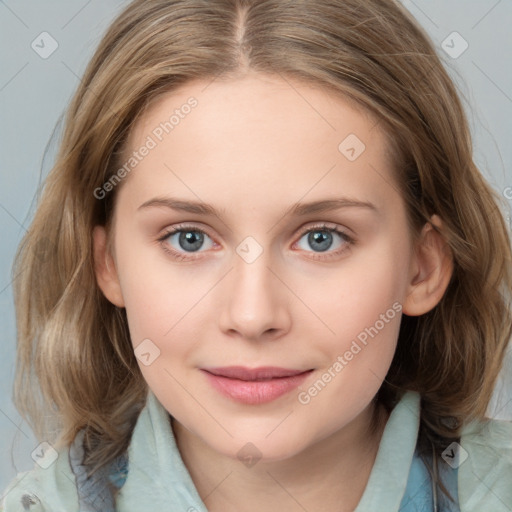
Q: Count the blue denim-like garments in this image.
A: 1